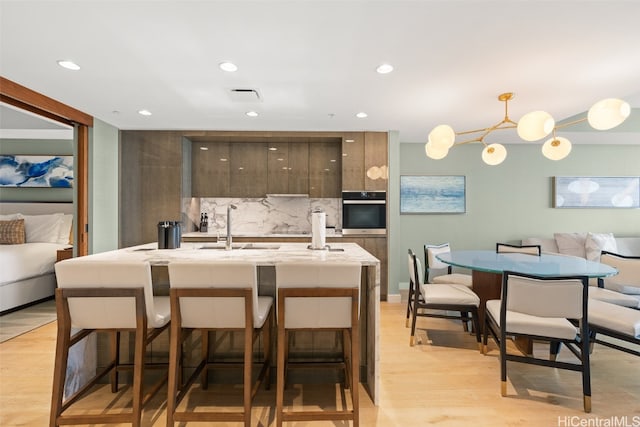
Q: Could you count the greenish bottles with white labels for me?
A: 0